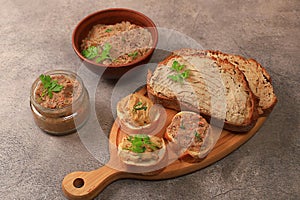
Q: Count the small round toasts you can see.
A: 3